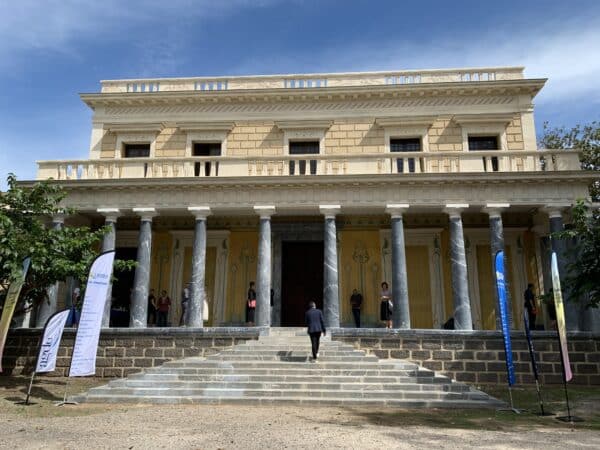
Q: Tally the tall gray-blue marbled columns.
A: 10